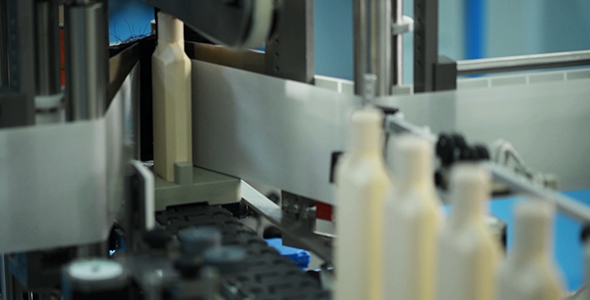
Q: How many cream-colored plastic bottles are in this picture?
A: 5